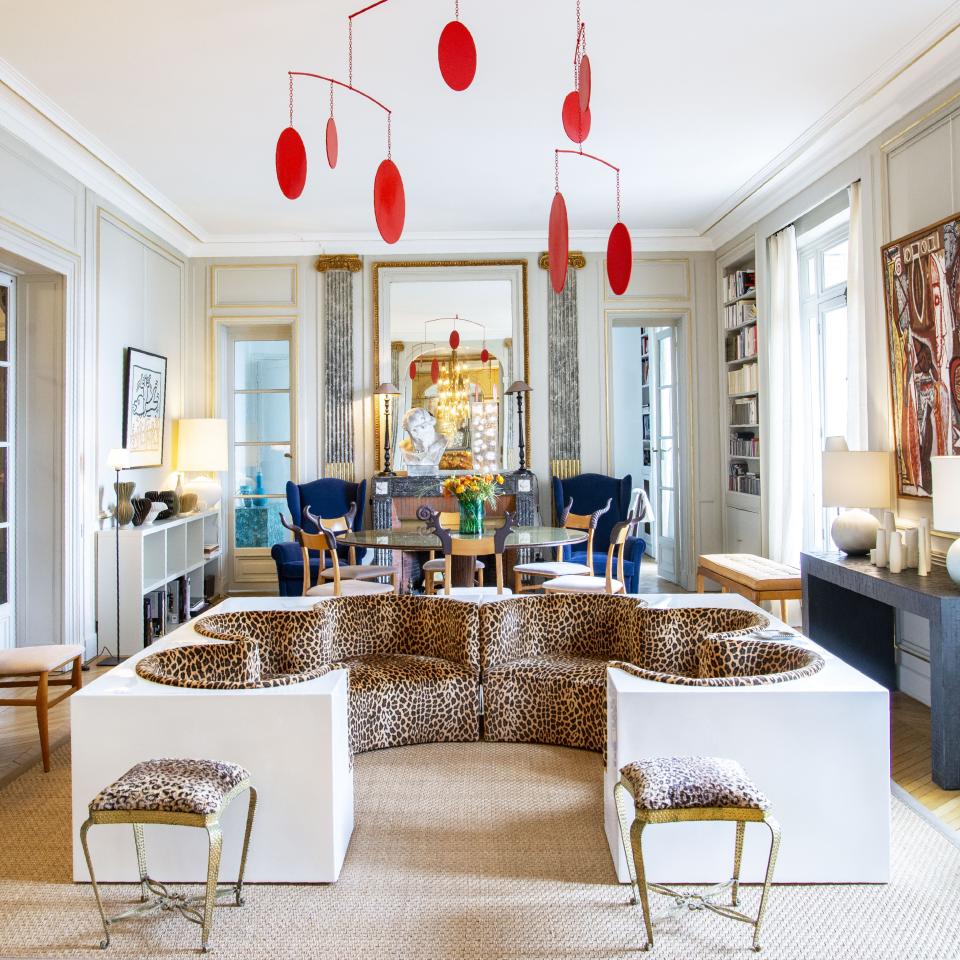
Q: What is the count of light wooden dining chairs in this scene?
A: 6